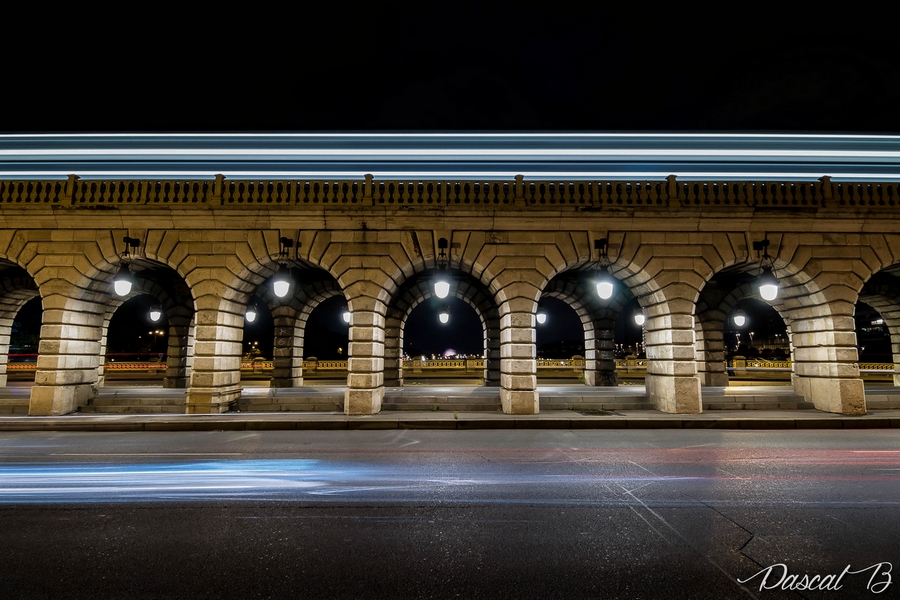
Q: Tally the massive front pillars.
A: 6